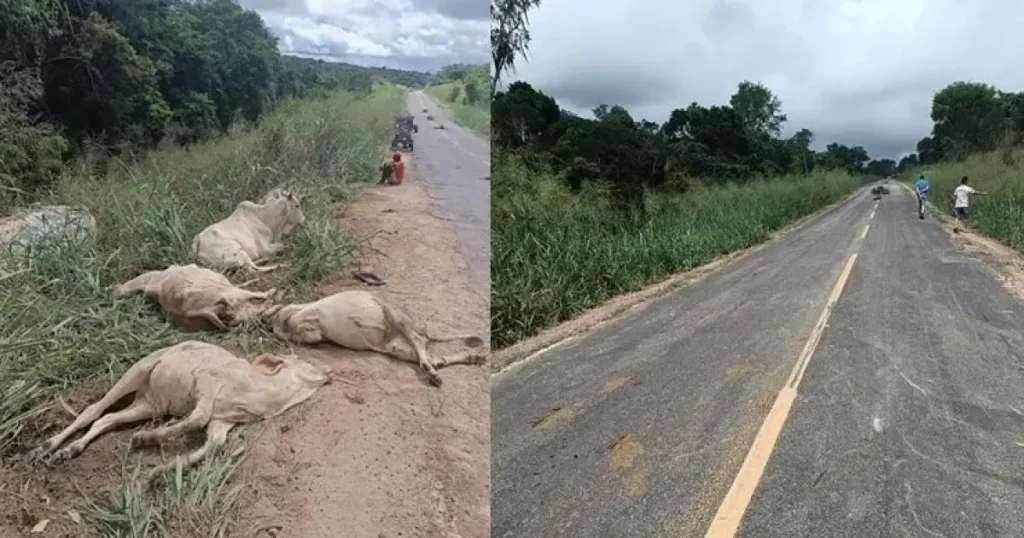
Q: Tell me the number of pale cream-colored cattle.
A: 5